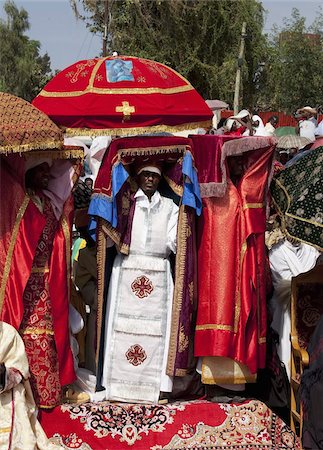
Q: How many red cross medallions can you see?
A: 2